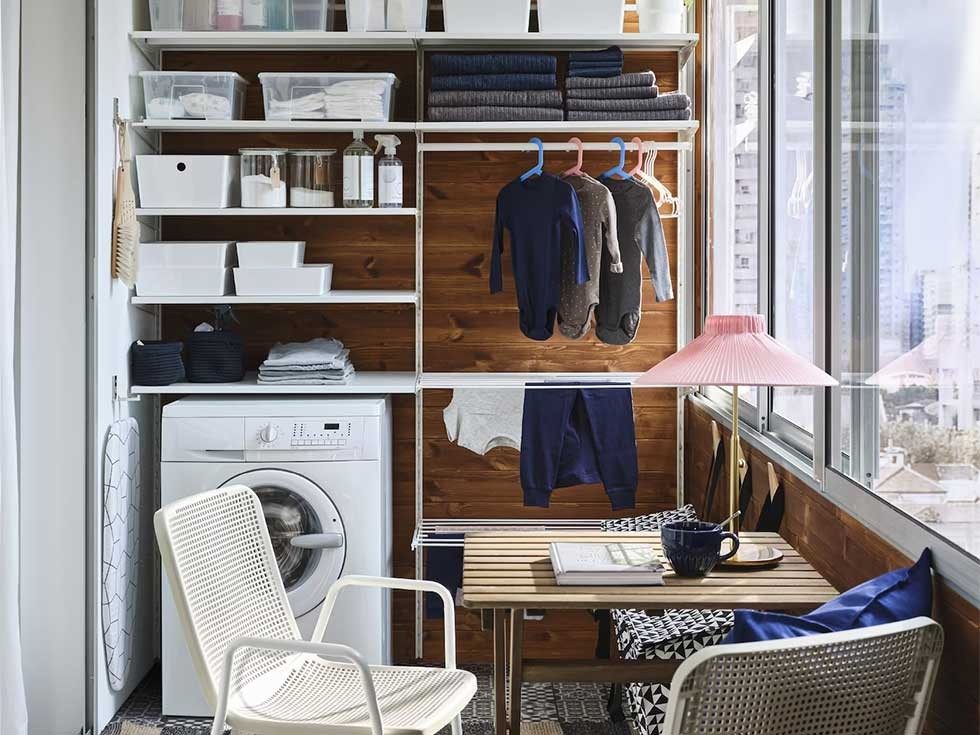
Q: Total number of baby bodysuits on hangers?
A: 3